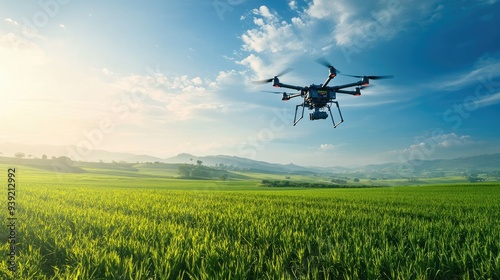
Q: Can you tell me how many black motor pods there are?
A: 5